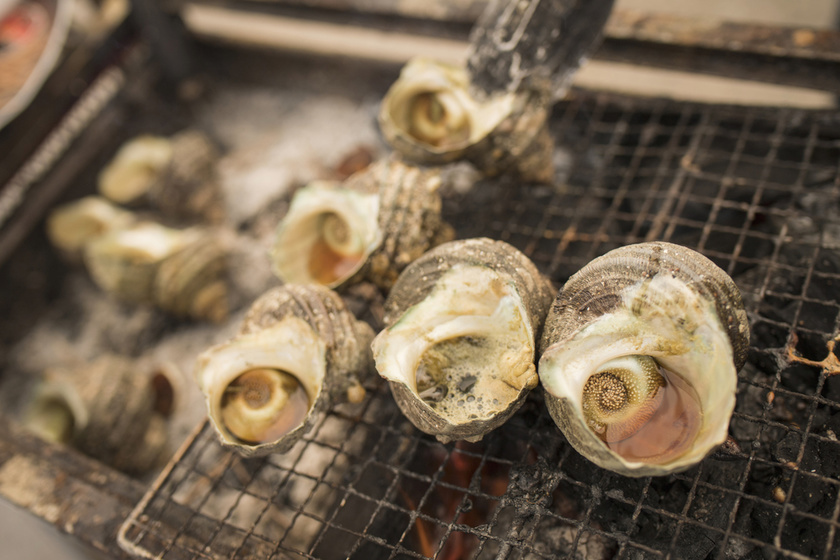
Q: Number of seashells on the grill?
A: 9